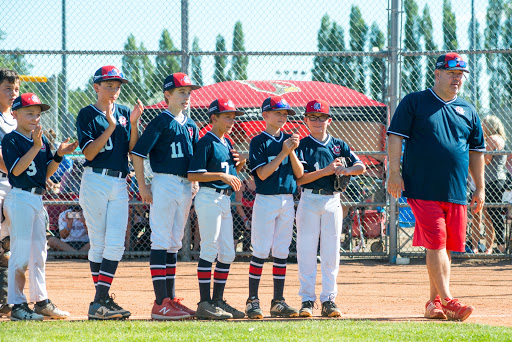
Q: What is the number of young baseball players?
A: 7